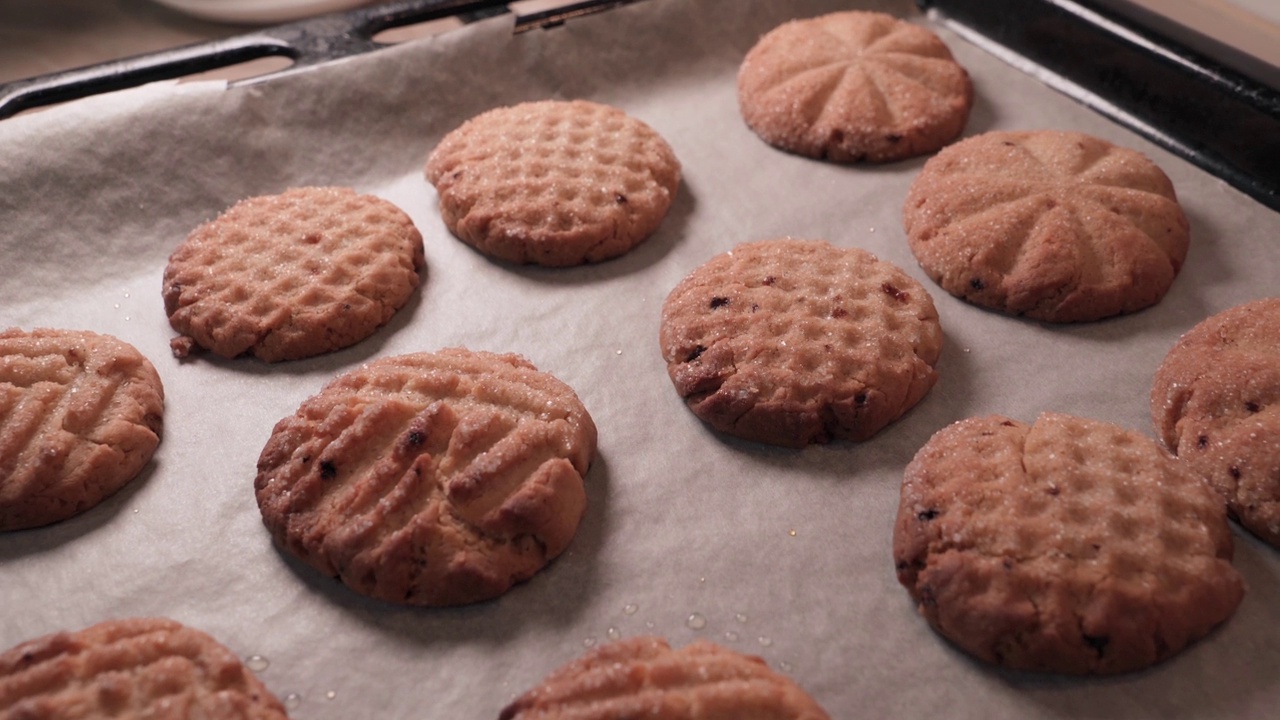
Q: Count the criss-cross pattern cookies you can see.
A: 4